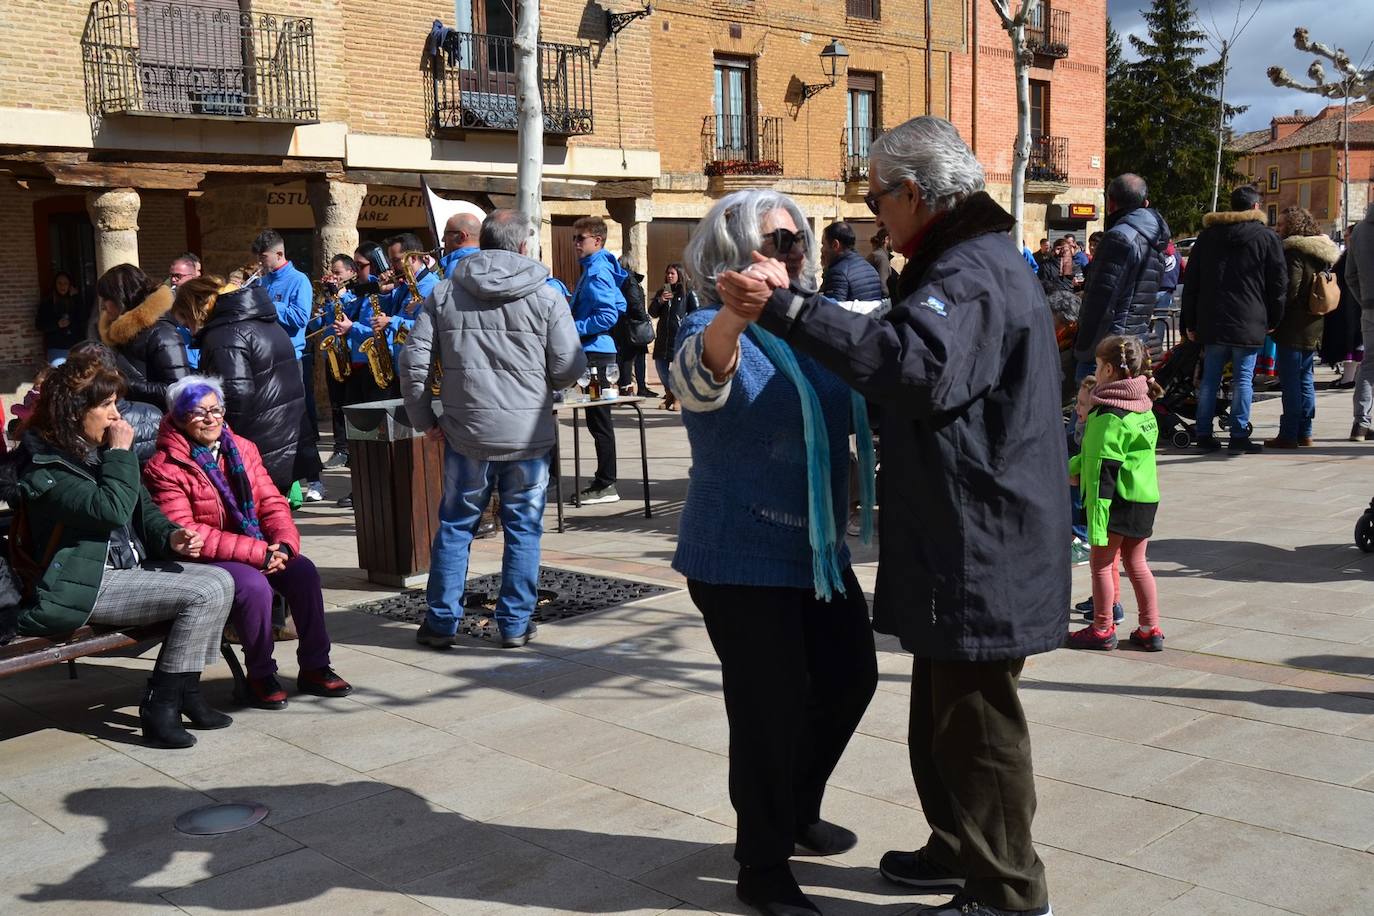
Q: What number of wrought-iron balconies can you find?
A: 6